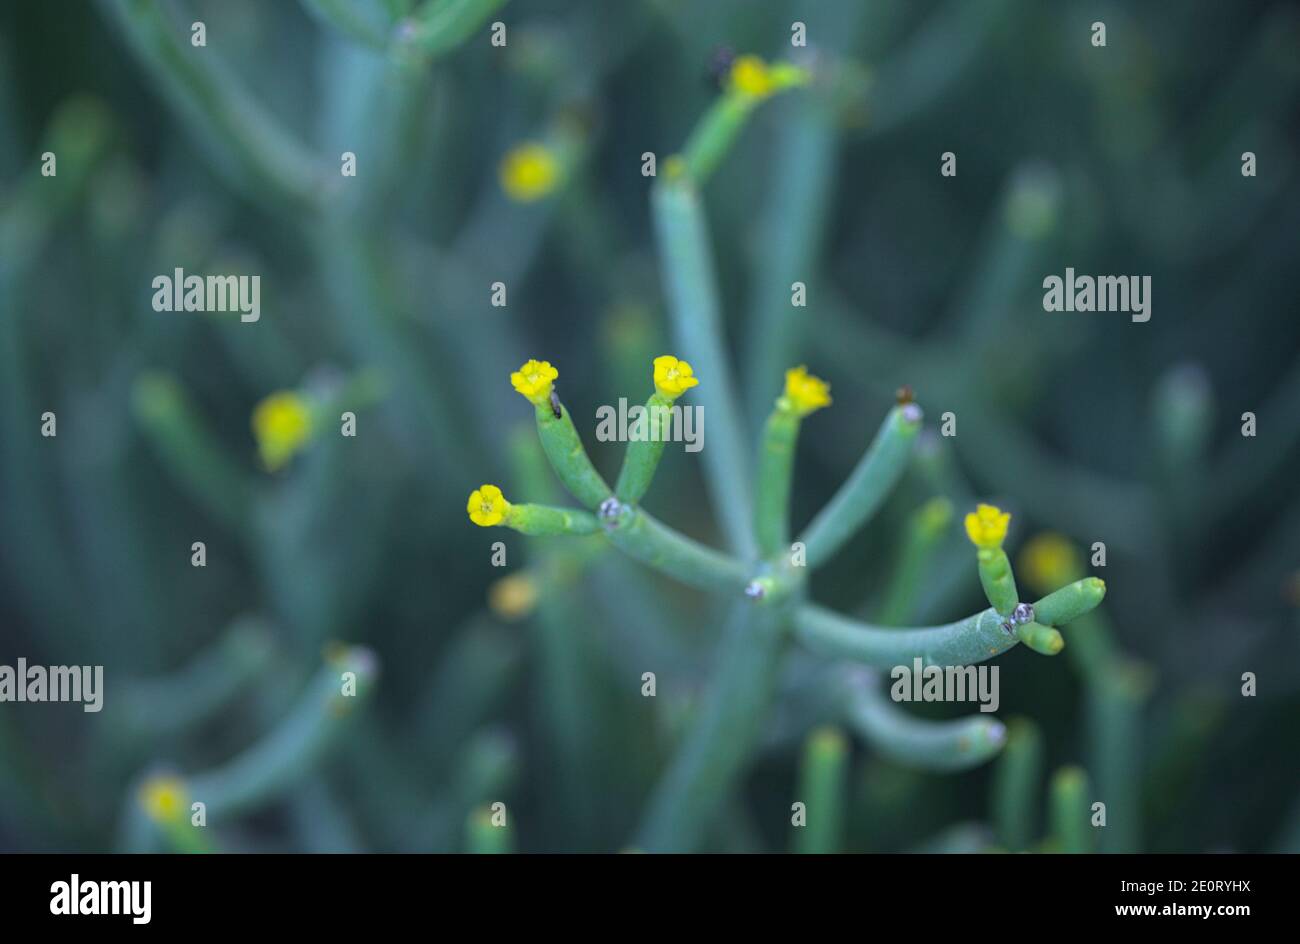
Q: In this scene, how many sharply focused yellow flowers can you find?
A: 5